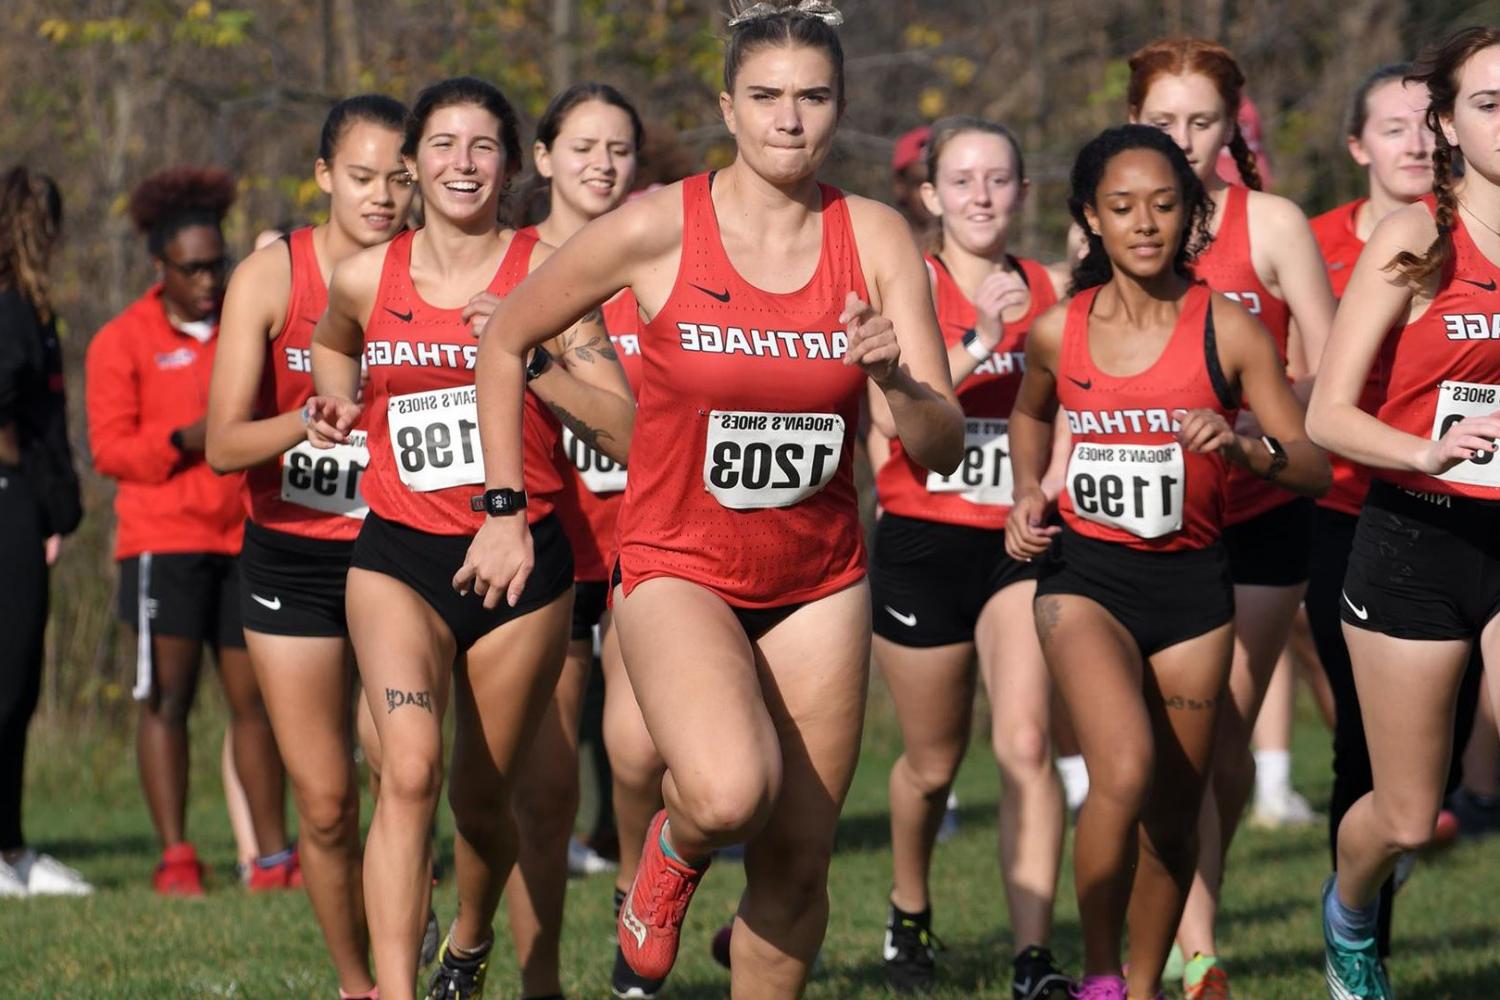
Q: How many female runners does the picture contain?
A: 9